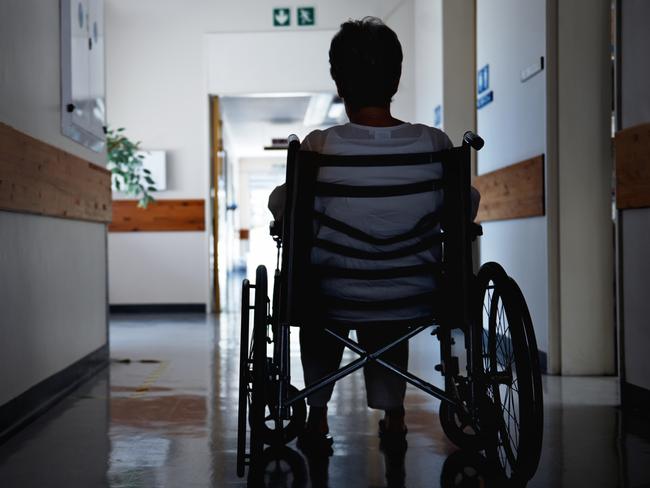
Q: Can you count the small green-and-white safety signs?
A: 2